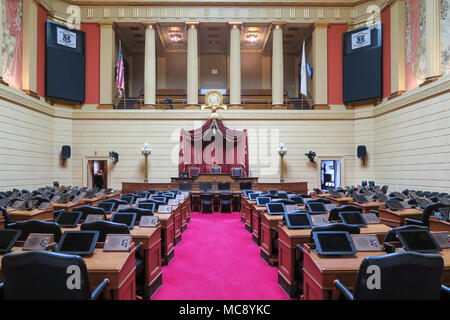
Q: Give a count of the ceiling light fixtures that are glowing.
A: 2